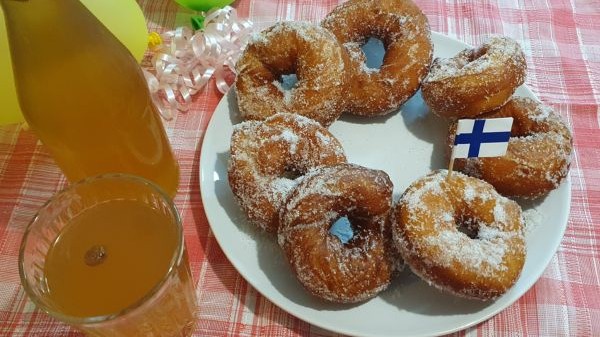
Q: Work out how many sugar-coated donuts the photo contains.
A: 7